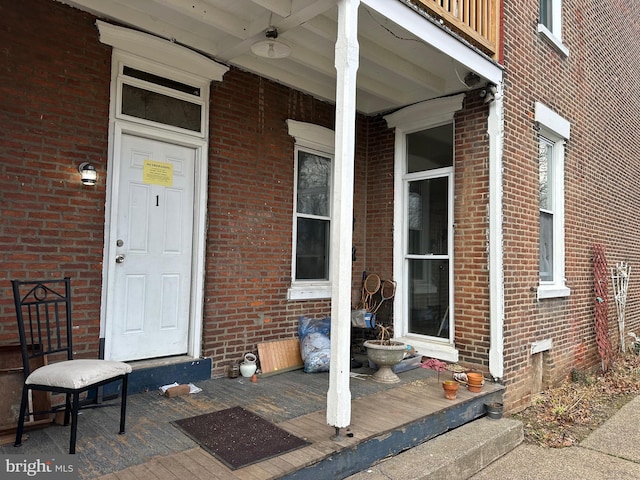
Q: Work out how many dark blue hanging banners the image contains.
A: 0